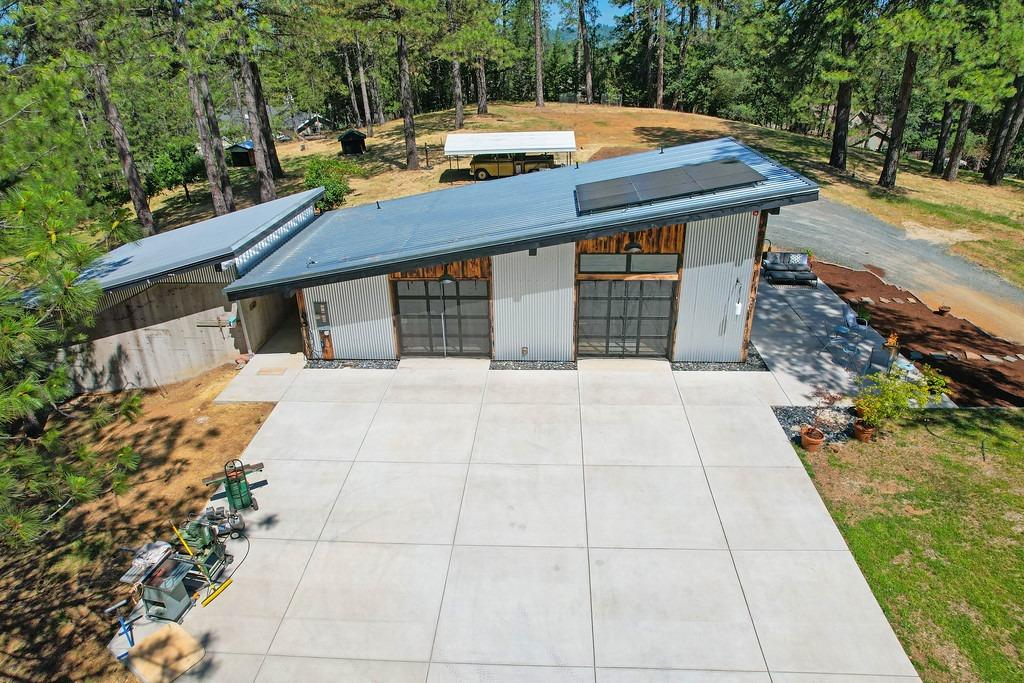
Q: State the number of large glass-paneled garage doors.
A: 2